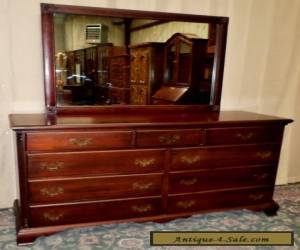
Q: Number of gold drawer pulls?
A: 15